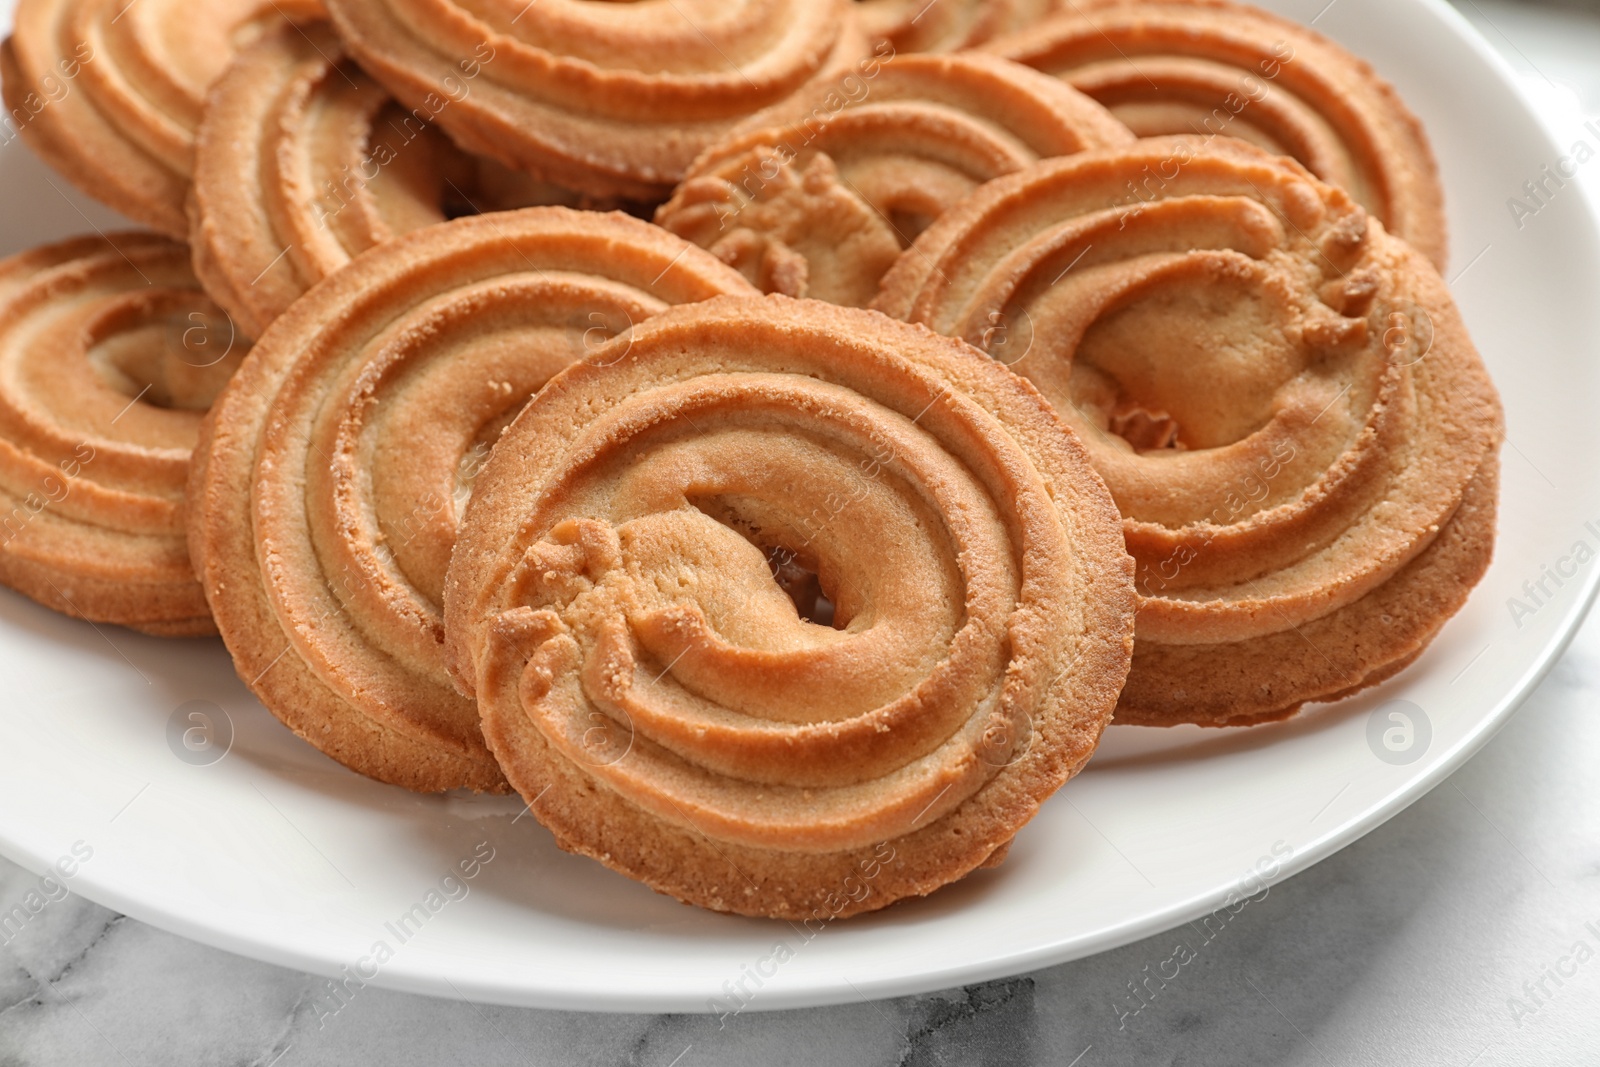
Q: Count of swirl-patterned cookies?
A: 10